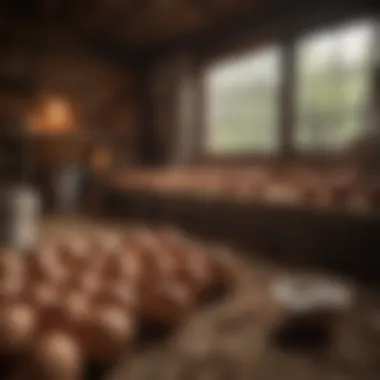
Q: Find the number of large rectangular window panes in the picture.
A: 2